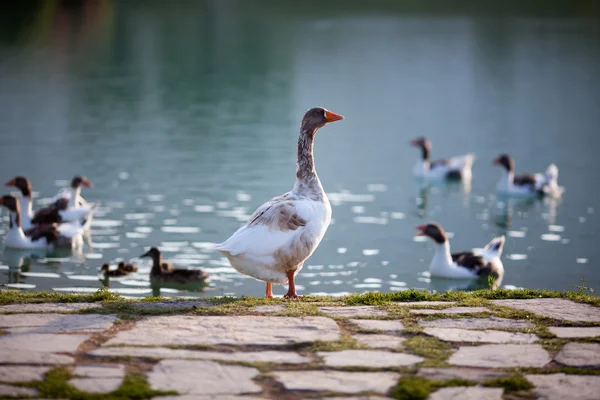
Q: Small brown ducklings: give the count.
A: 2